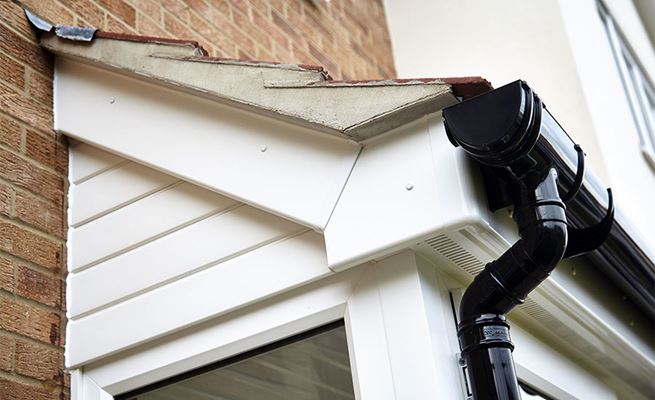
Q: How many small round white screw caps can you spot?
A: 3